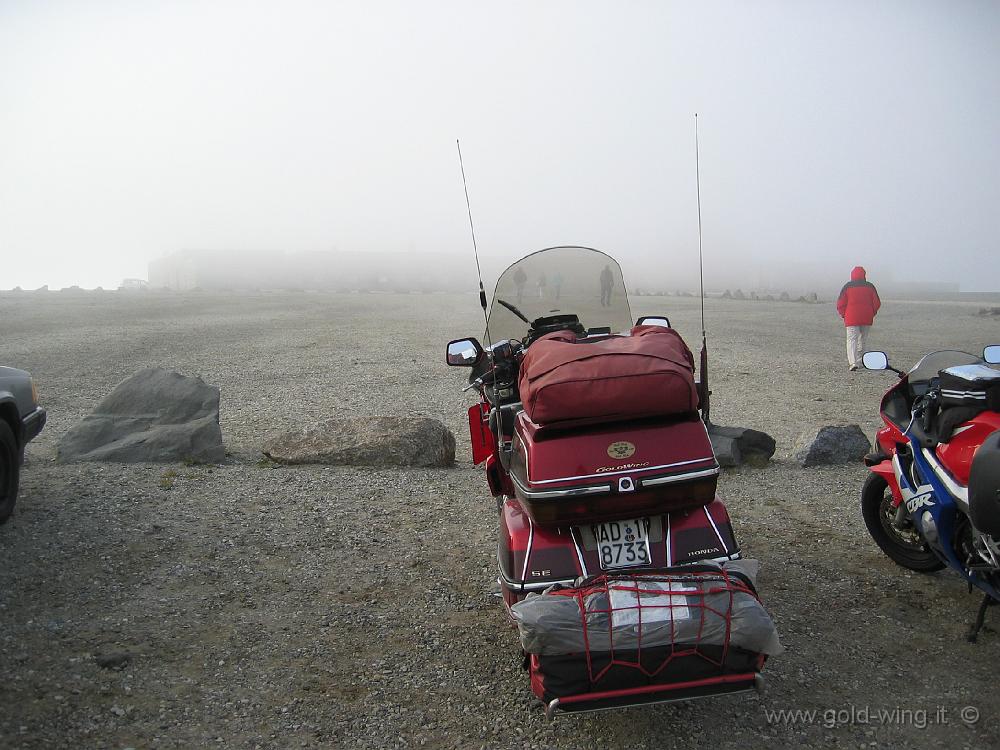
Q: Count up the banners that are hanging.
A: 0